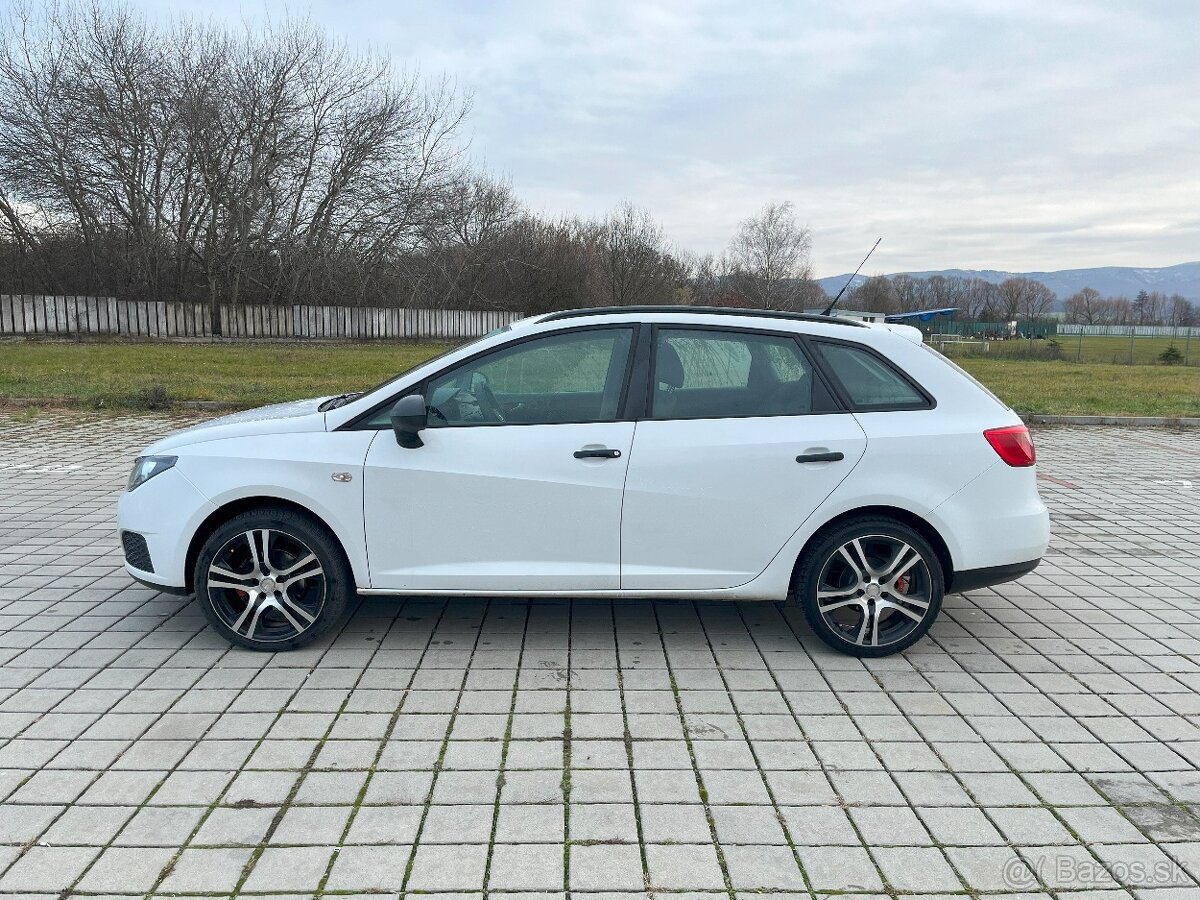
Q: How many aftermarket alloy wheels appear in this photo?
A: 2